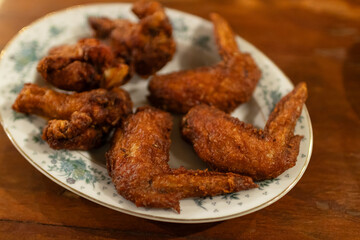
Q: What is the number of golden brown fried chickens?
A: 6